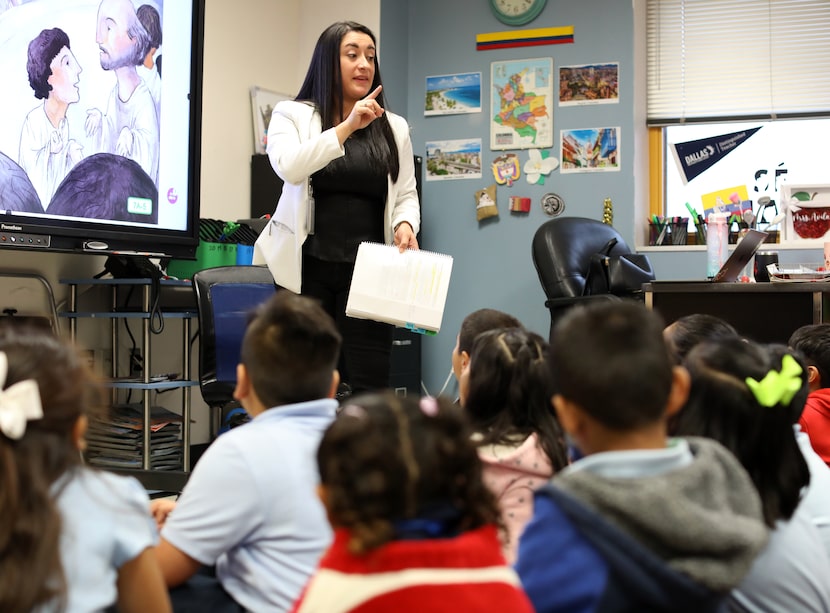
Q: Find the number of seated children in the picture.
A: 9